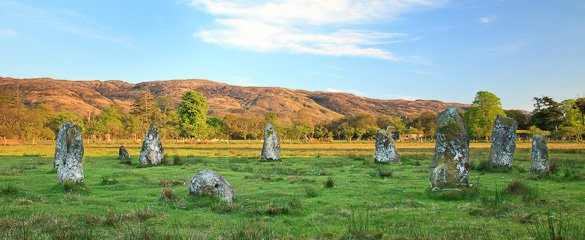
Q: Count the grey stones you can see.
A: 9